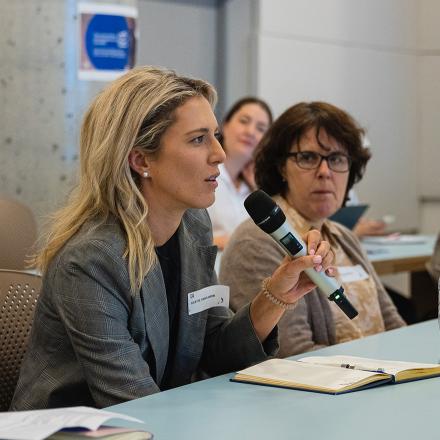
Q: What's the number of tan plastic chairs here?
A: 2